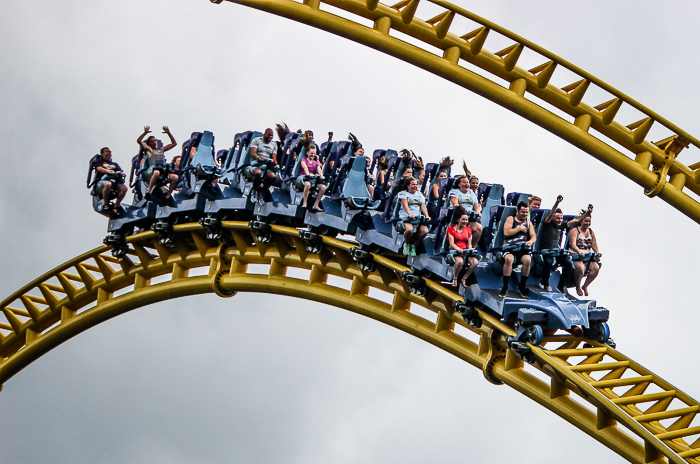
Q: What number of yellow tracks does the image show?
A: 2